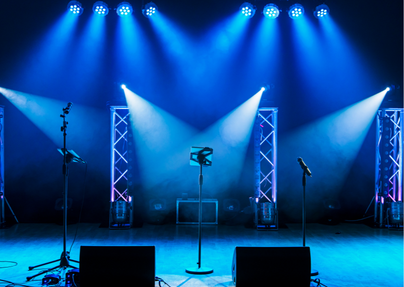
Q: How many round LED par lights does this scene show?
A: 8